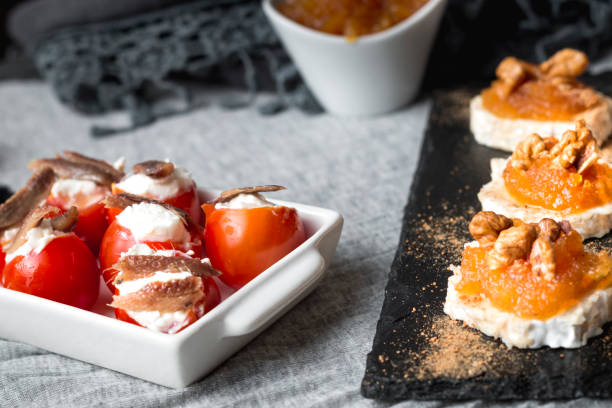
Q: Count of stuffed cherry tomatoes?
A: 7